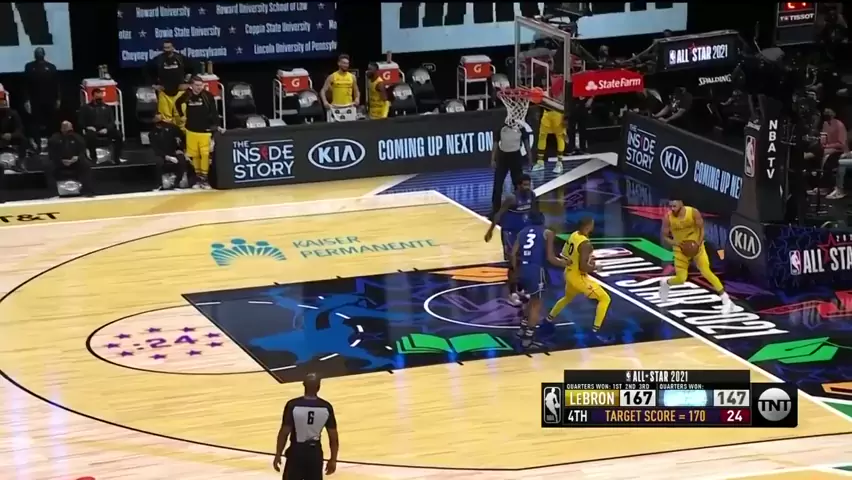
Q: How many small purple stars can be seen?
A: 9